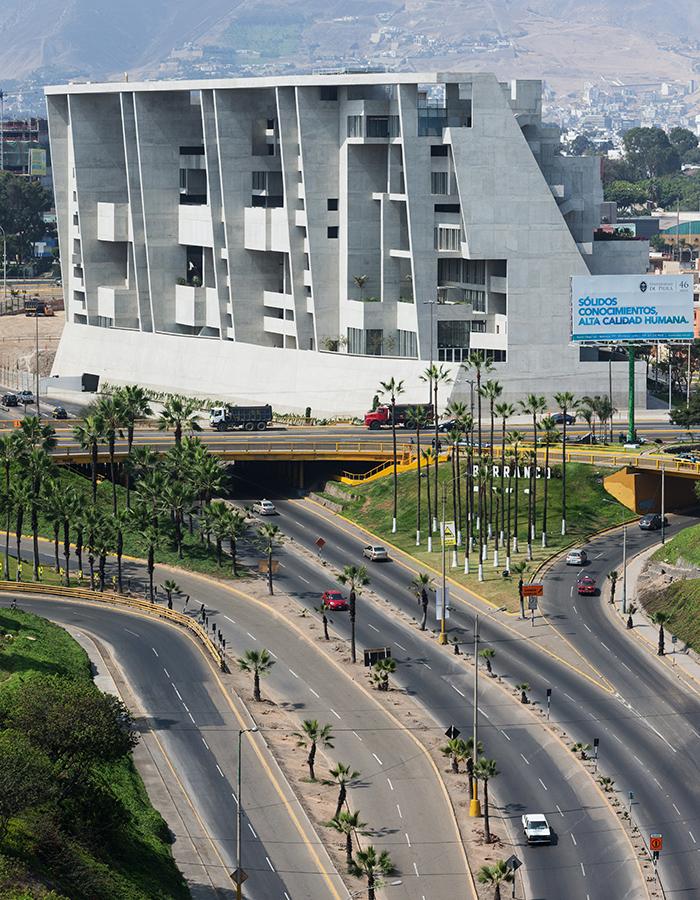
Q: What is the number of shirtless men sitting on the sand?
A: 0